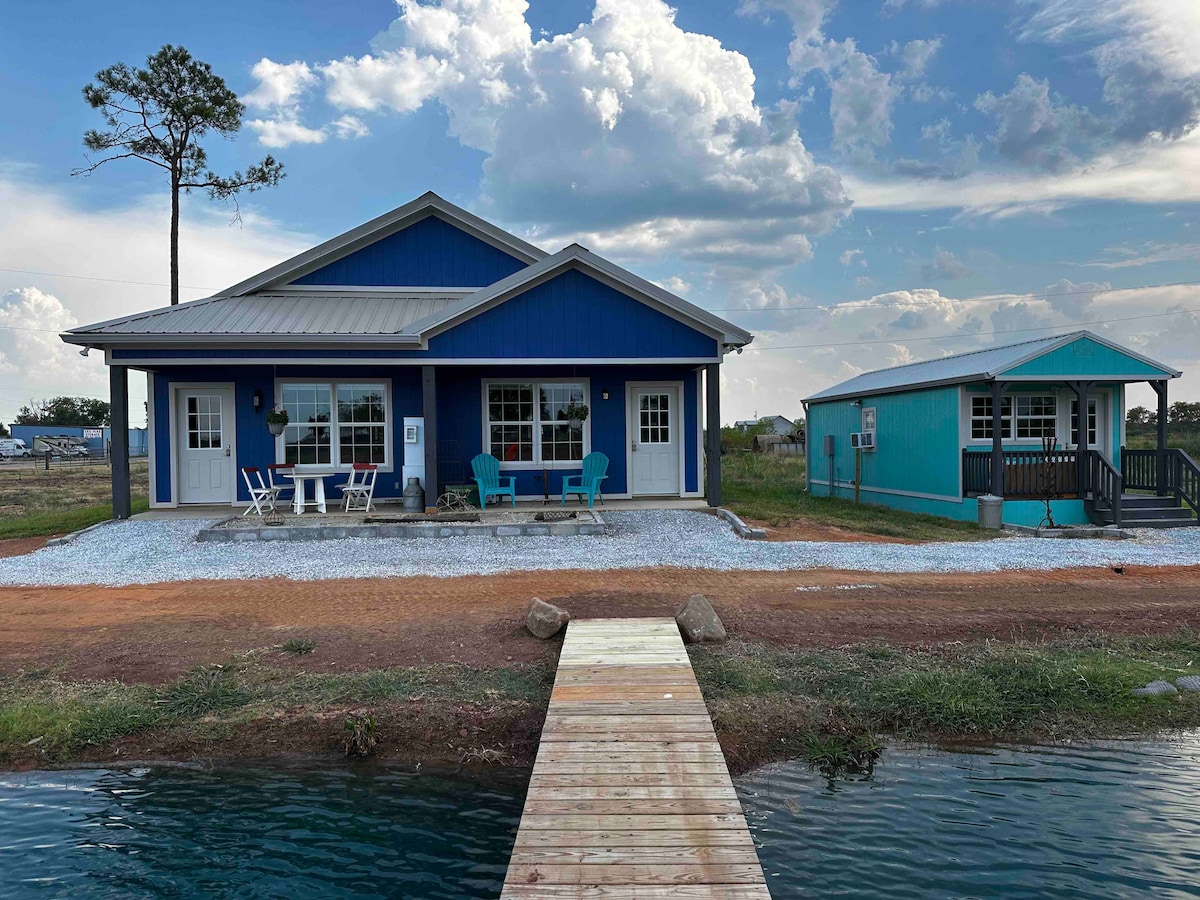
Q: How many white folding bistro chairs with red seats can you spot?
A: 4